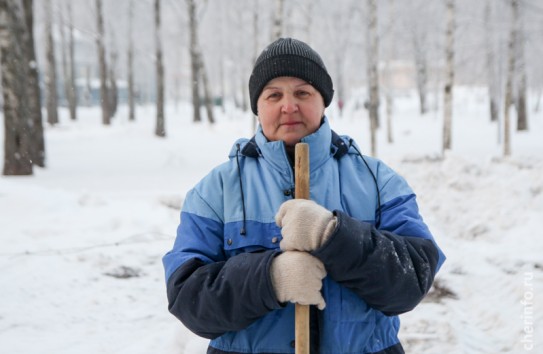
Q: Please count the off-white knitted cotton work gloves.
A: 2